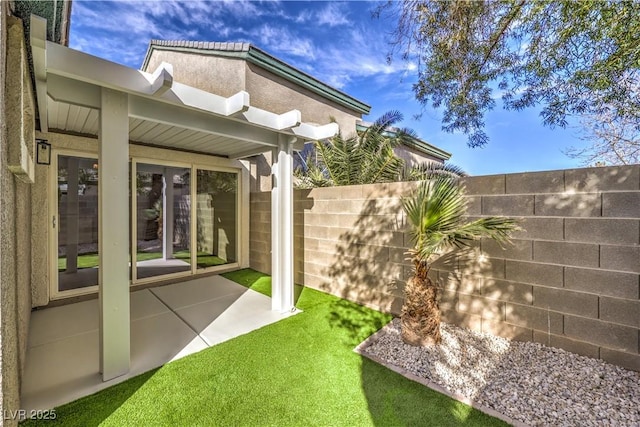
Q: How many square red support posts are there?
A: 0